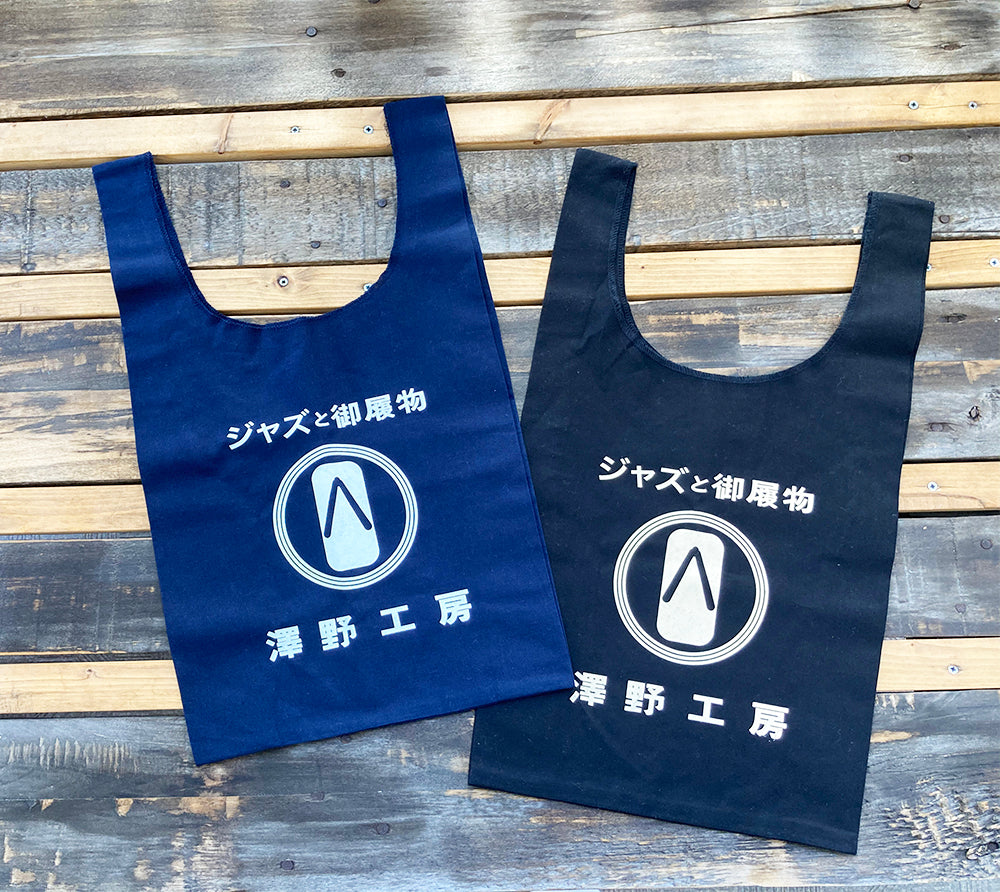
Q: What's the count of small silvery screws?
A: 10